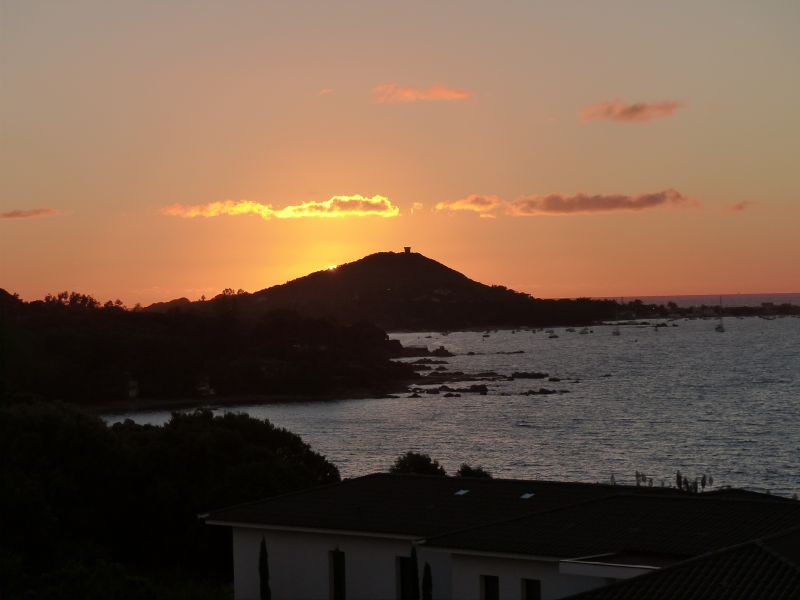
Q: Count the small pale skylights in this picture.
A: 2